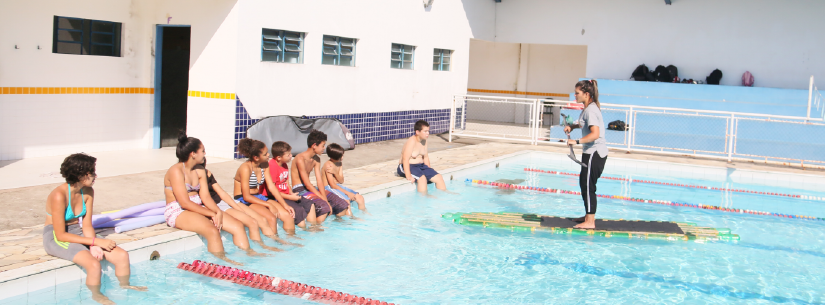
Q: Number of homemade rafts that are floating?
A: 1